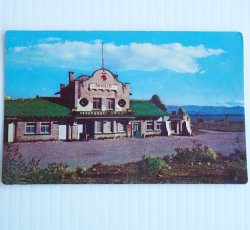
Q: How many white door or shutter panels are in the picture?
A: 3